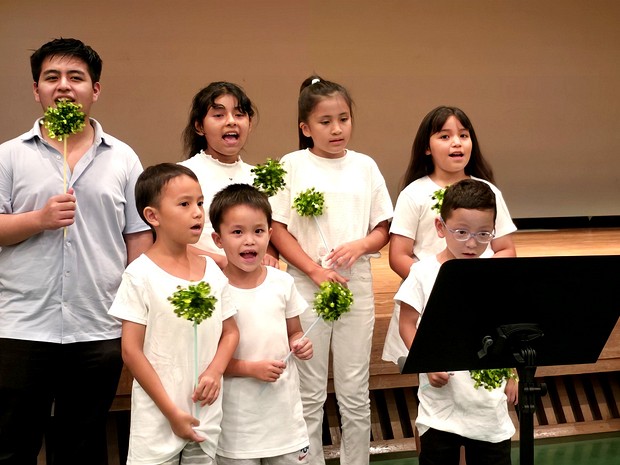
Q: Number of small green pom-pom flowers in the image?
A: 7